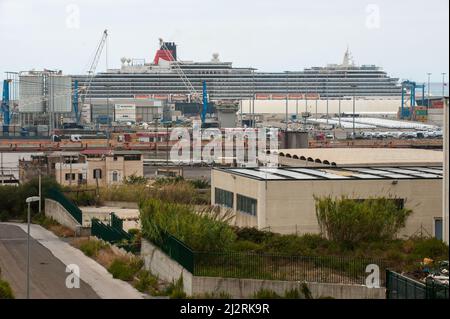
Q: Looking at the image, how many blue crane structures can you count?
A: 4